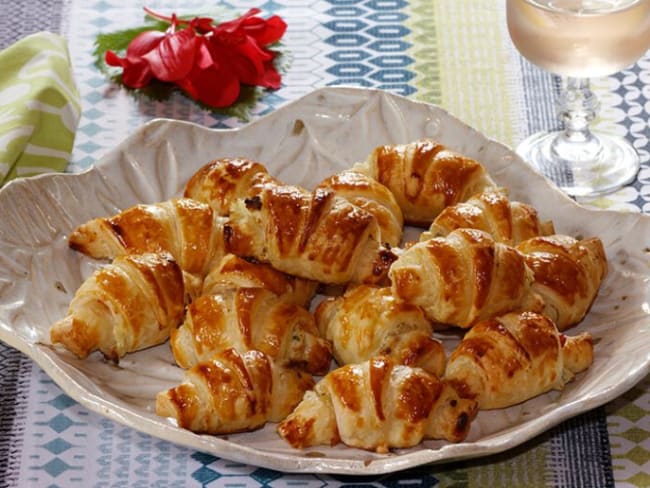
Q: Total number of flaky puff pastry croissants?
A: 15